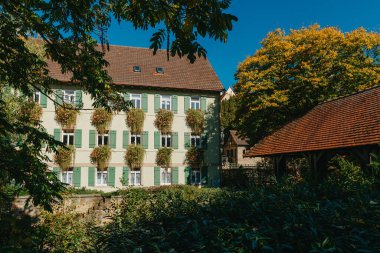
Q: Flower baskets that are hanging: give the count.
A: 11